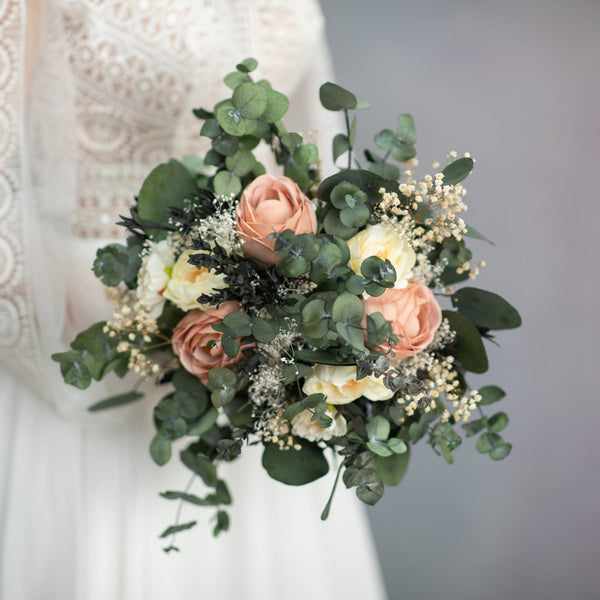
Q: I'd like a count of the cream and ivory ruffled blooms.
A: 5